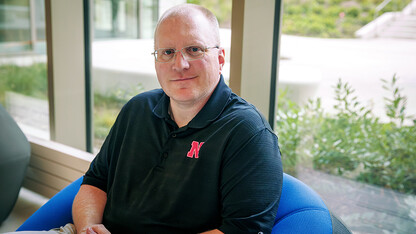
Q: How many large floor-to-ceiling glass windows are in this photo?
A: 3